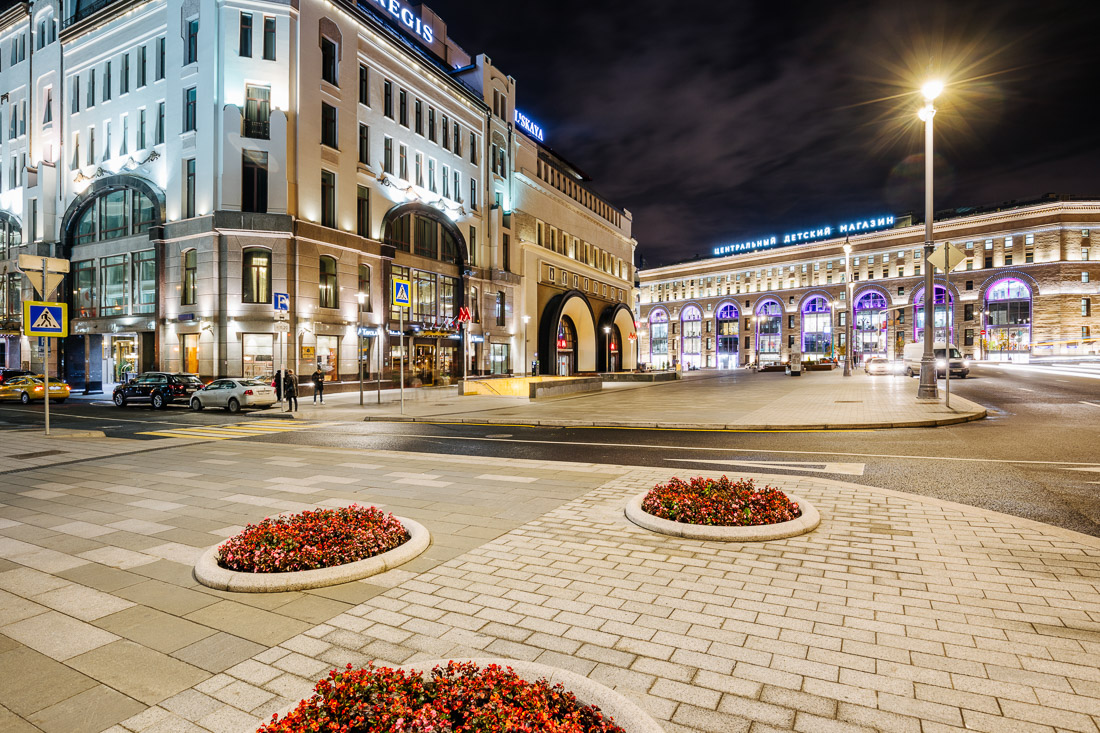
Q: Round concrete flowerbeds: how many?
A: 3